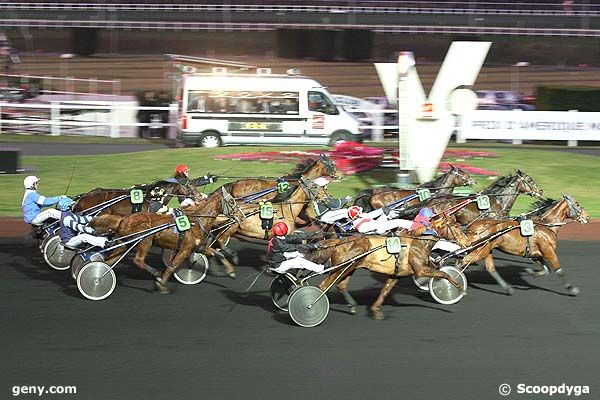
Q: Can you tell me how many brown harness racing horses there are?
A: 8